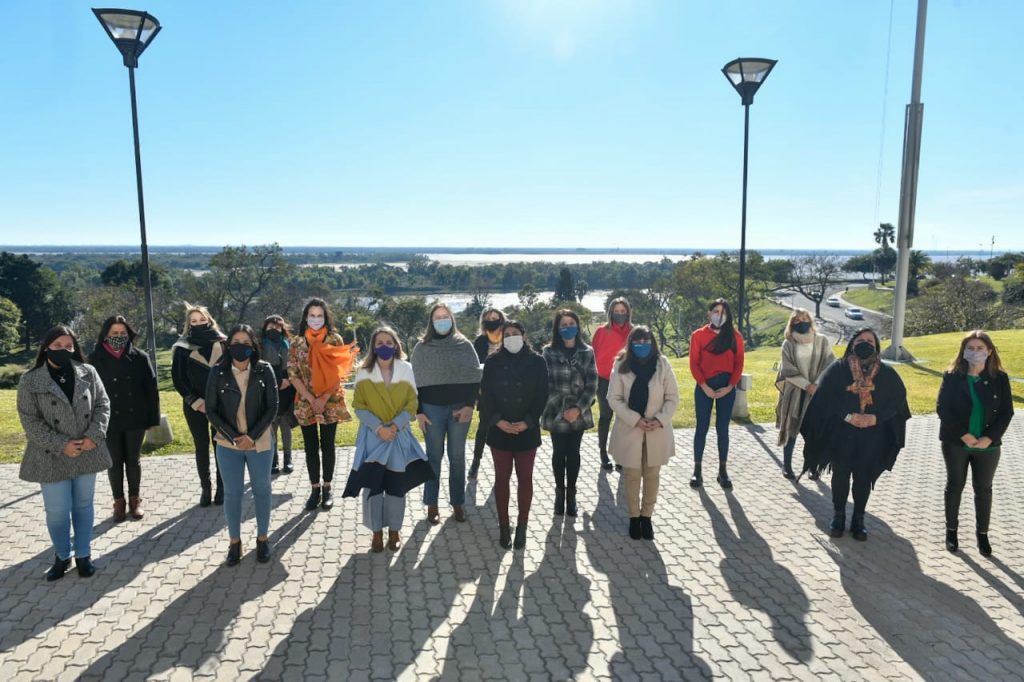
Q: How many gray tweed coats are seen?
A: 1